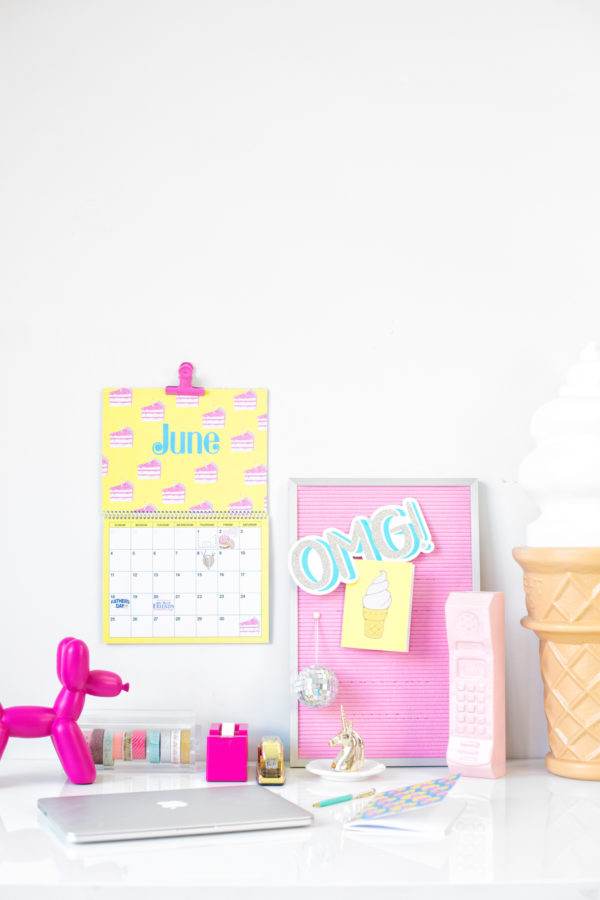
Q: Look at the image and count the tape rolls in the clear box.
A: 10